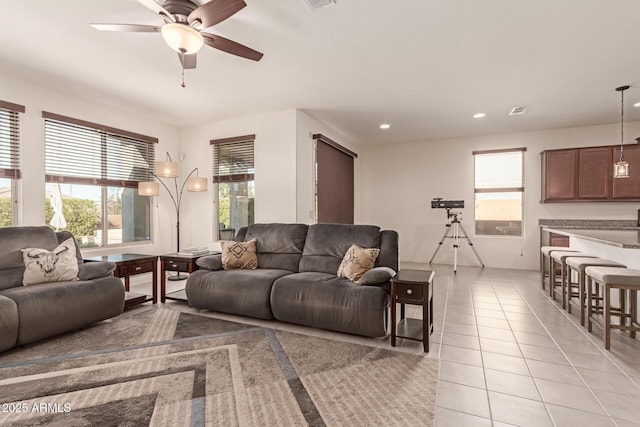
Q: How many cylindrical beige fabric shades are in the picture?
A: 3